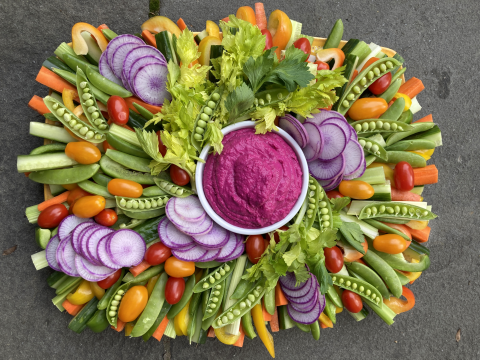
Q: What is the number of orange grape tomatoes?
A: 8